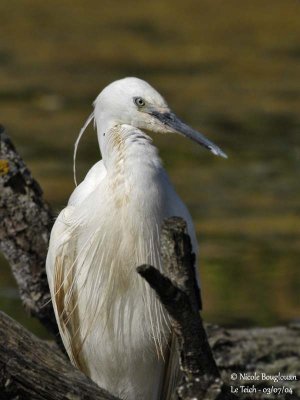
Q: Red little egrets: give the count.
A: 0